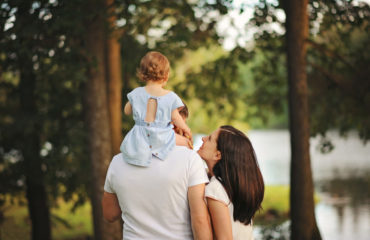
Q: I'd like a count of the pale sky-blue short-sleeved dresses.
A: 1